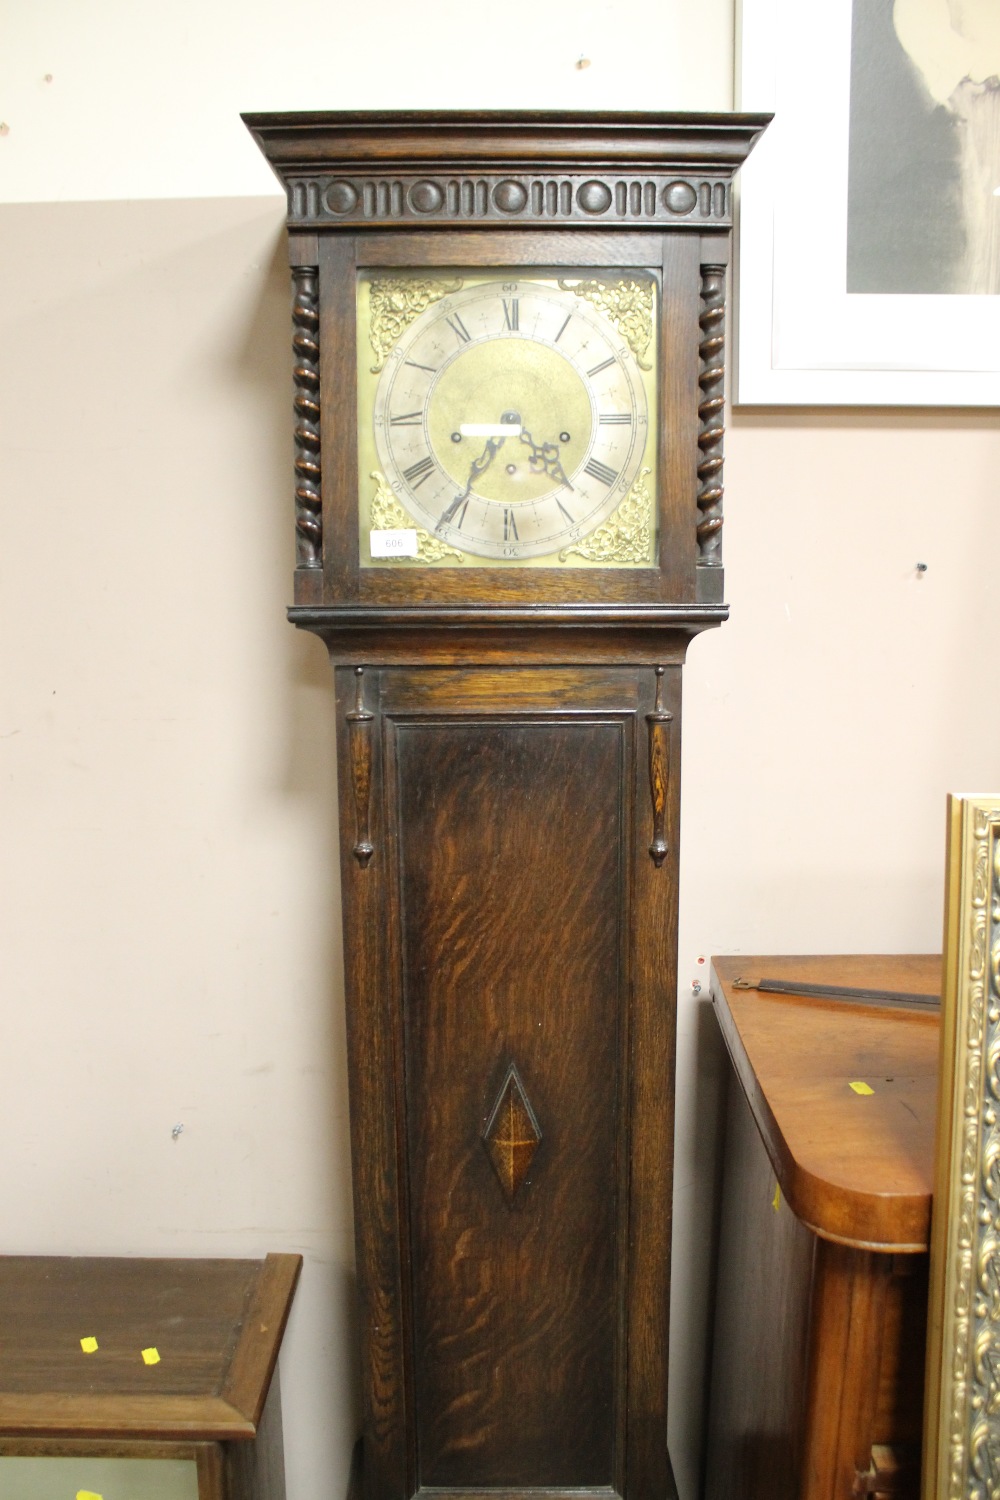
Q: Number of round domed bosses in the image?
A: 5